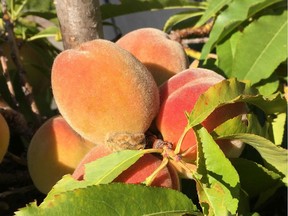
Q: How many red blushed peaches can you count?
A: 5